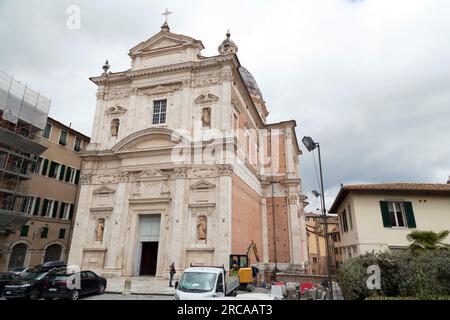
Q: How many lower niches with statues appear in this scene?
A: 2